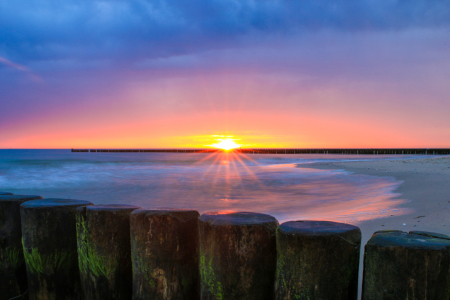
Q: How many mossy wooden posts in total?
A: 7